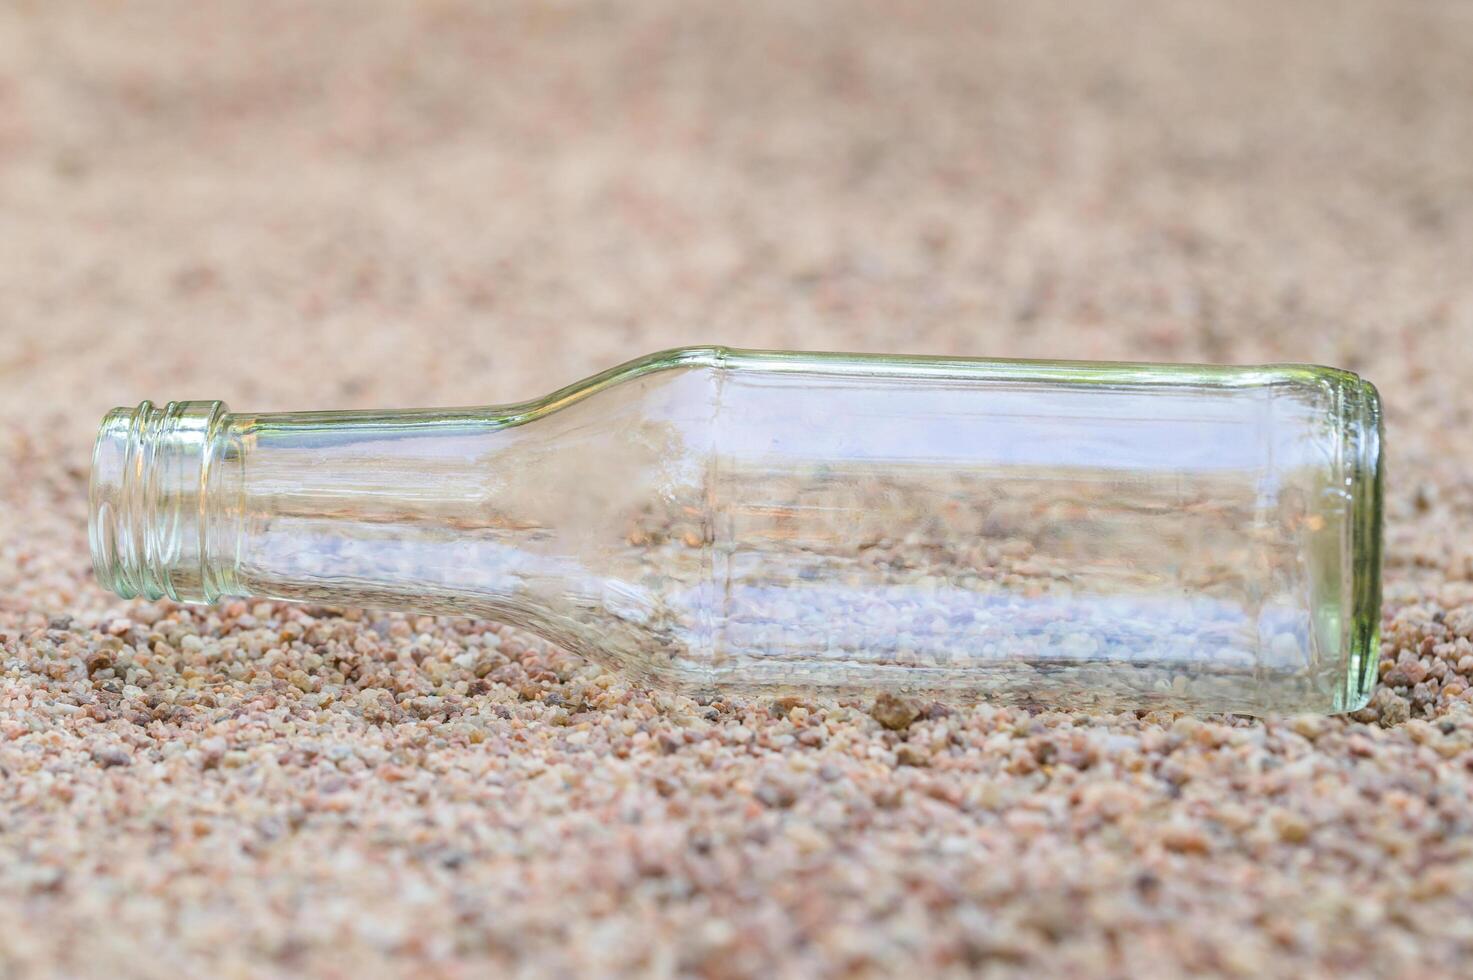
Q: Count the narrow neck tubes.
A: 1